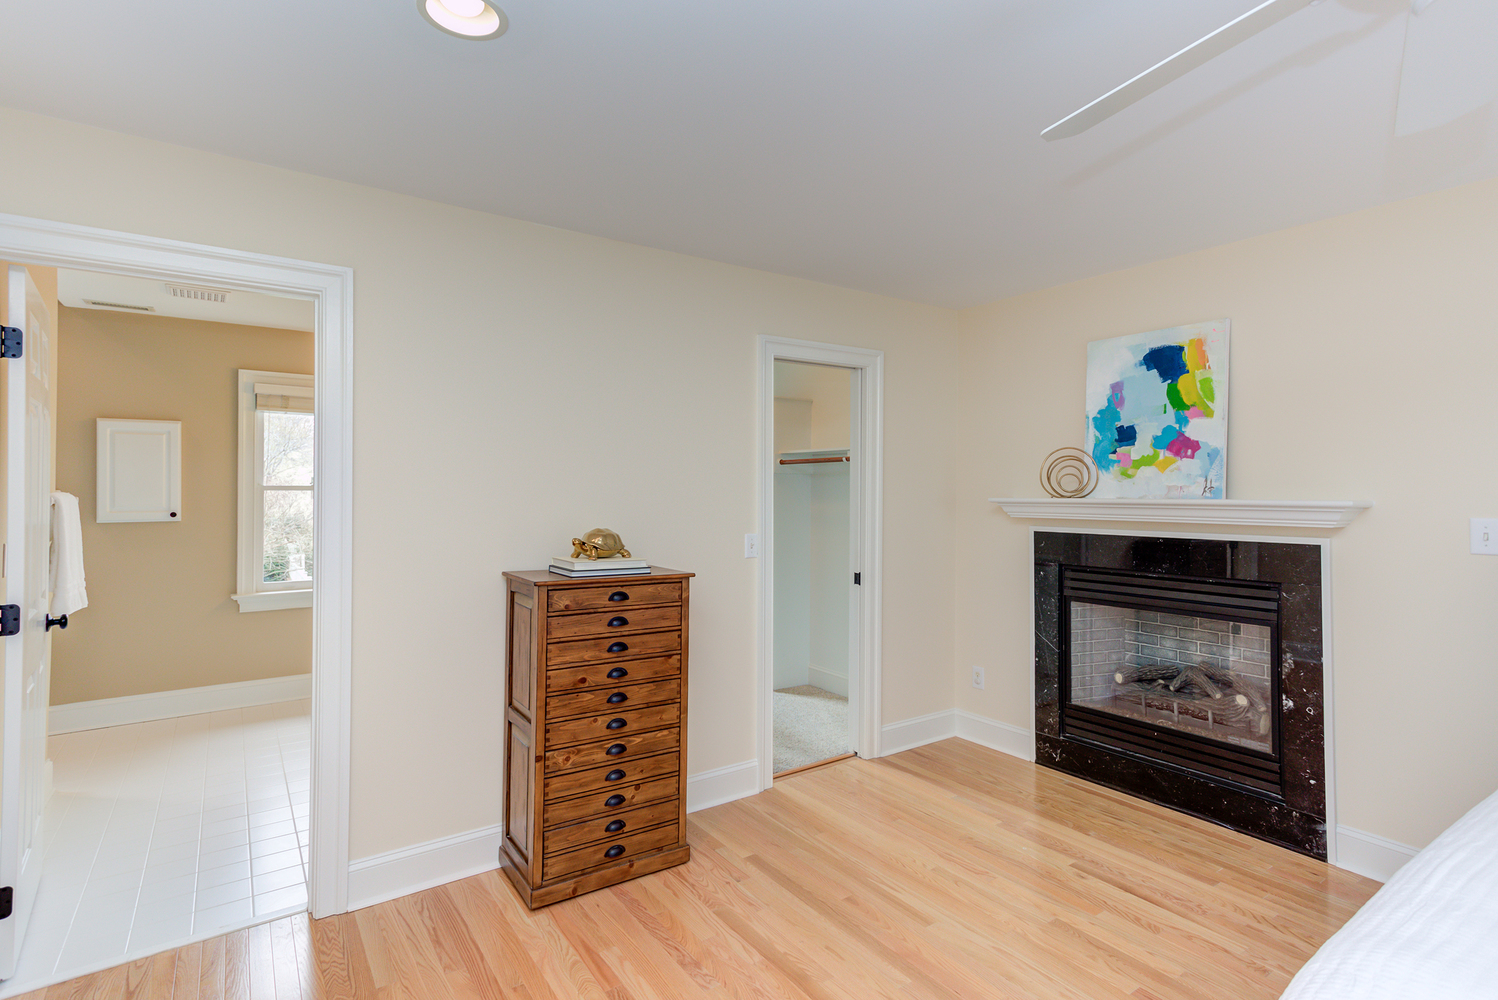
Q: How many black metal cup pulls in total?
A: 11